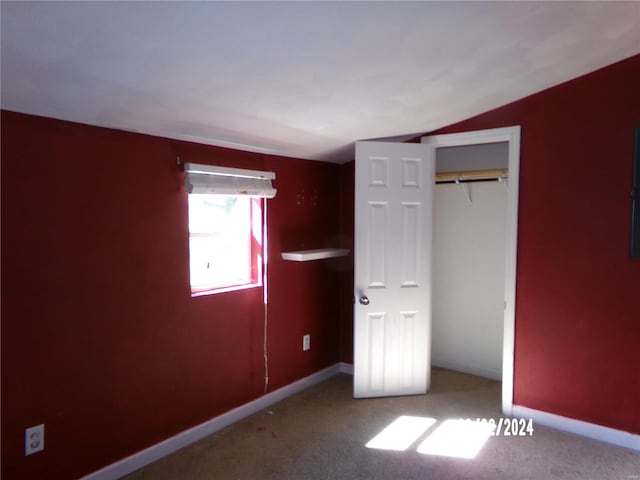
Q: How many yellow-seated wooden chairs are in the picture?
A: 0